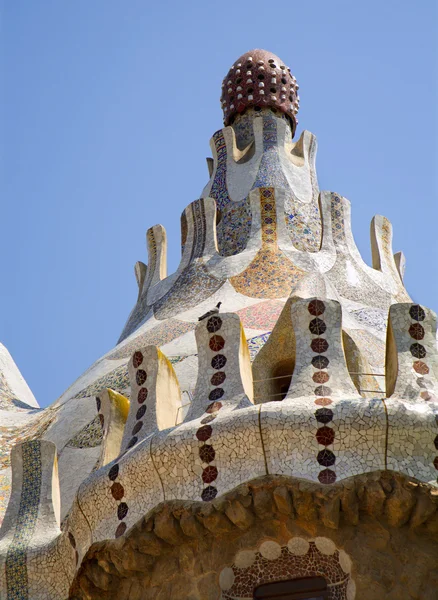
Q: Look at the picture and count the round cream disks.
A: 7